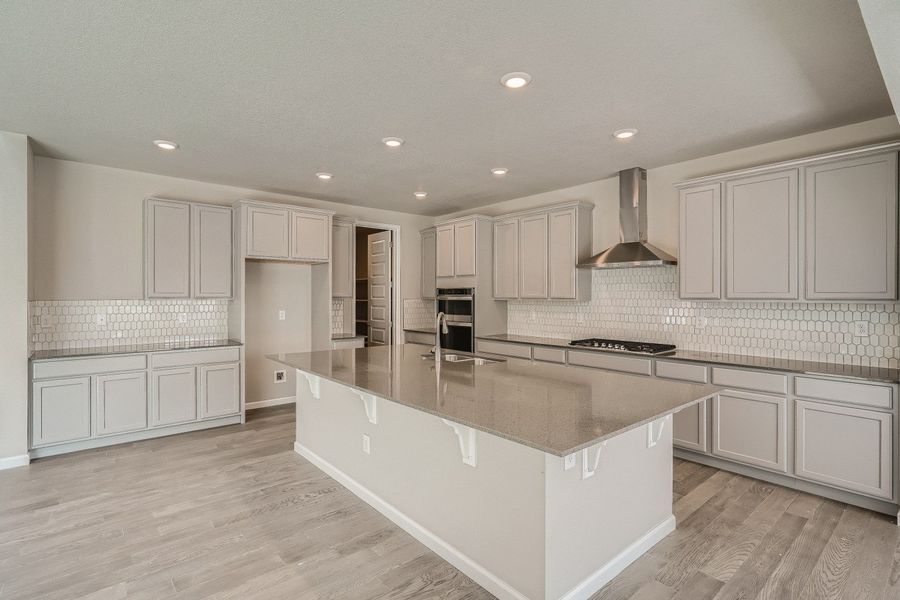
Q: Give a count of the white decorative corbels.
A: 5